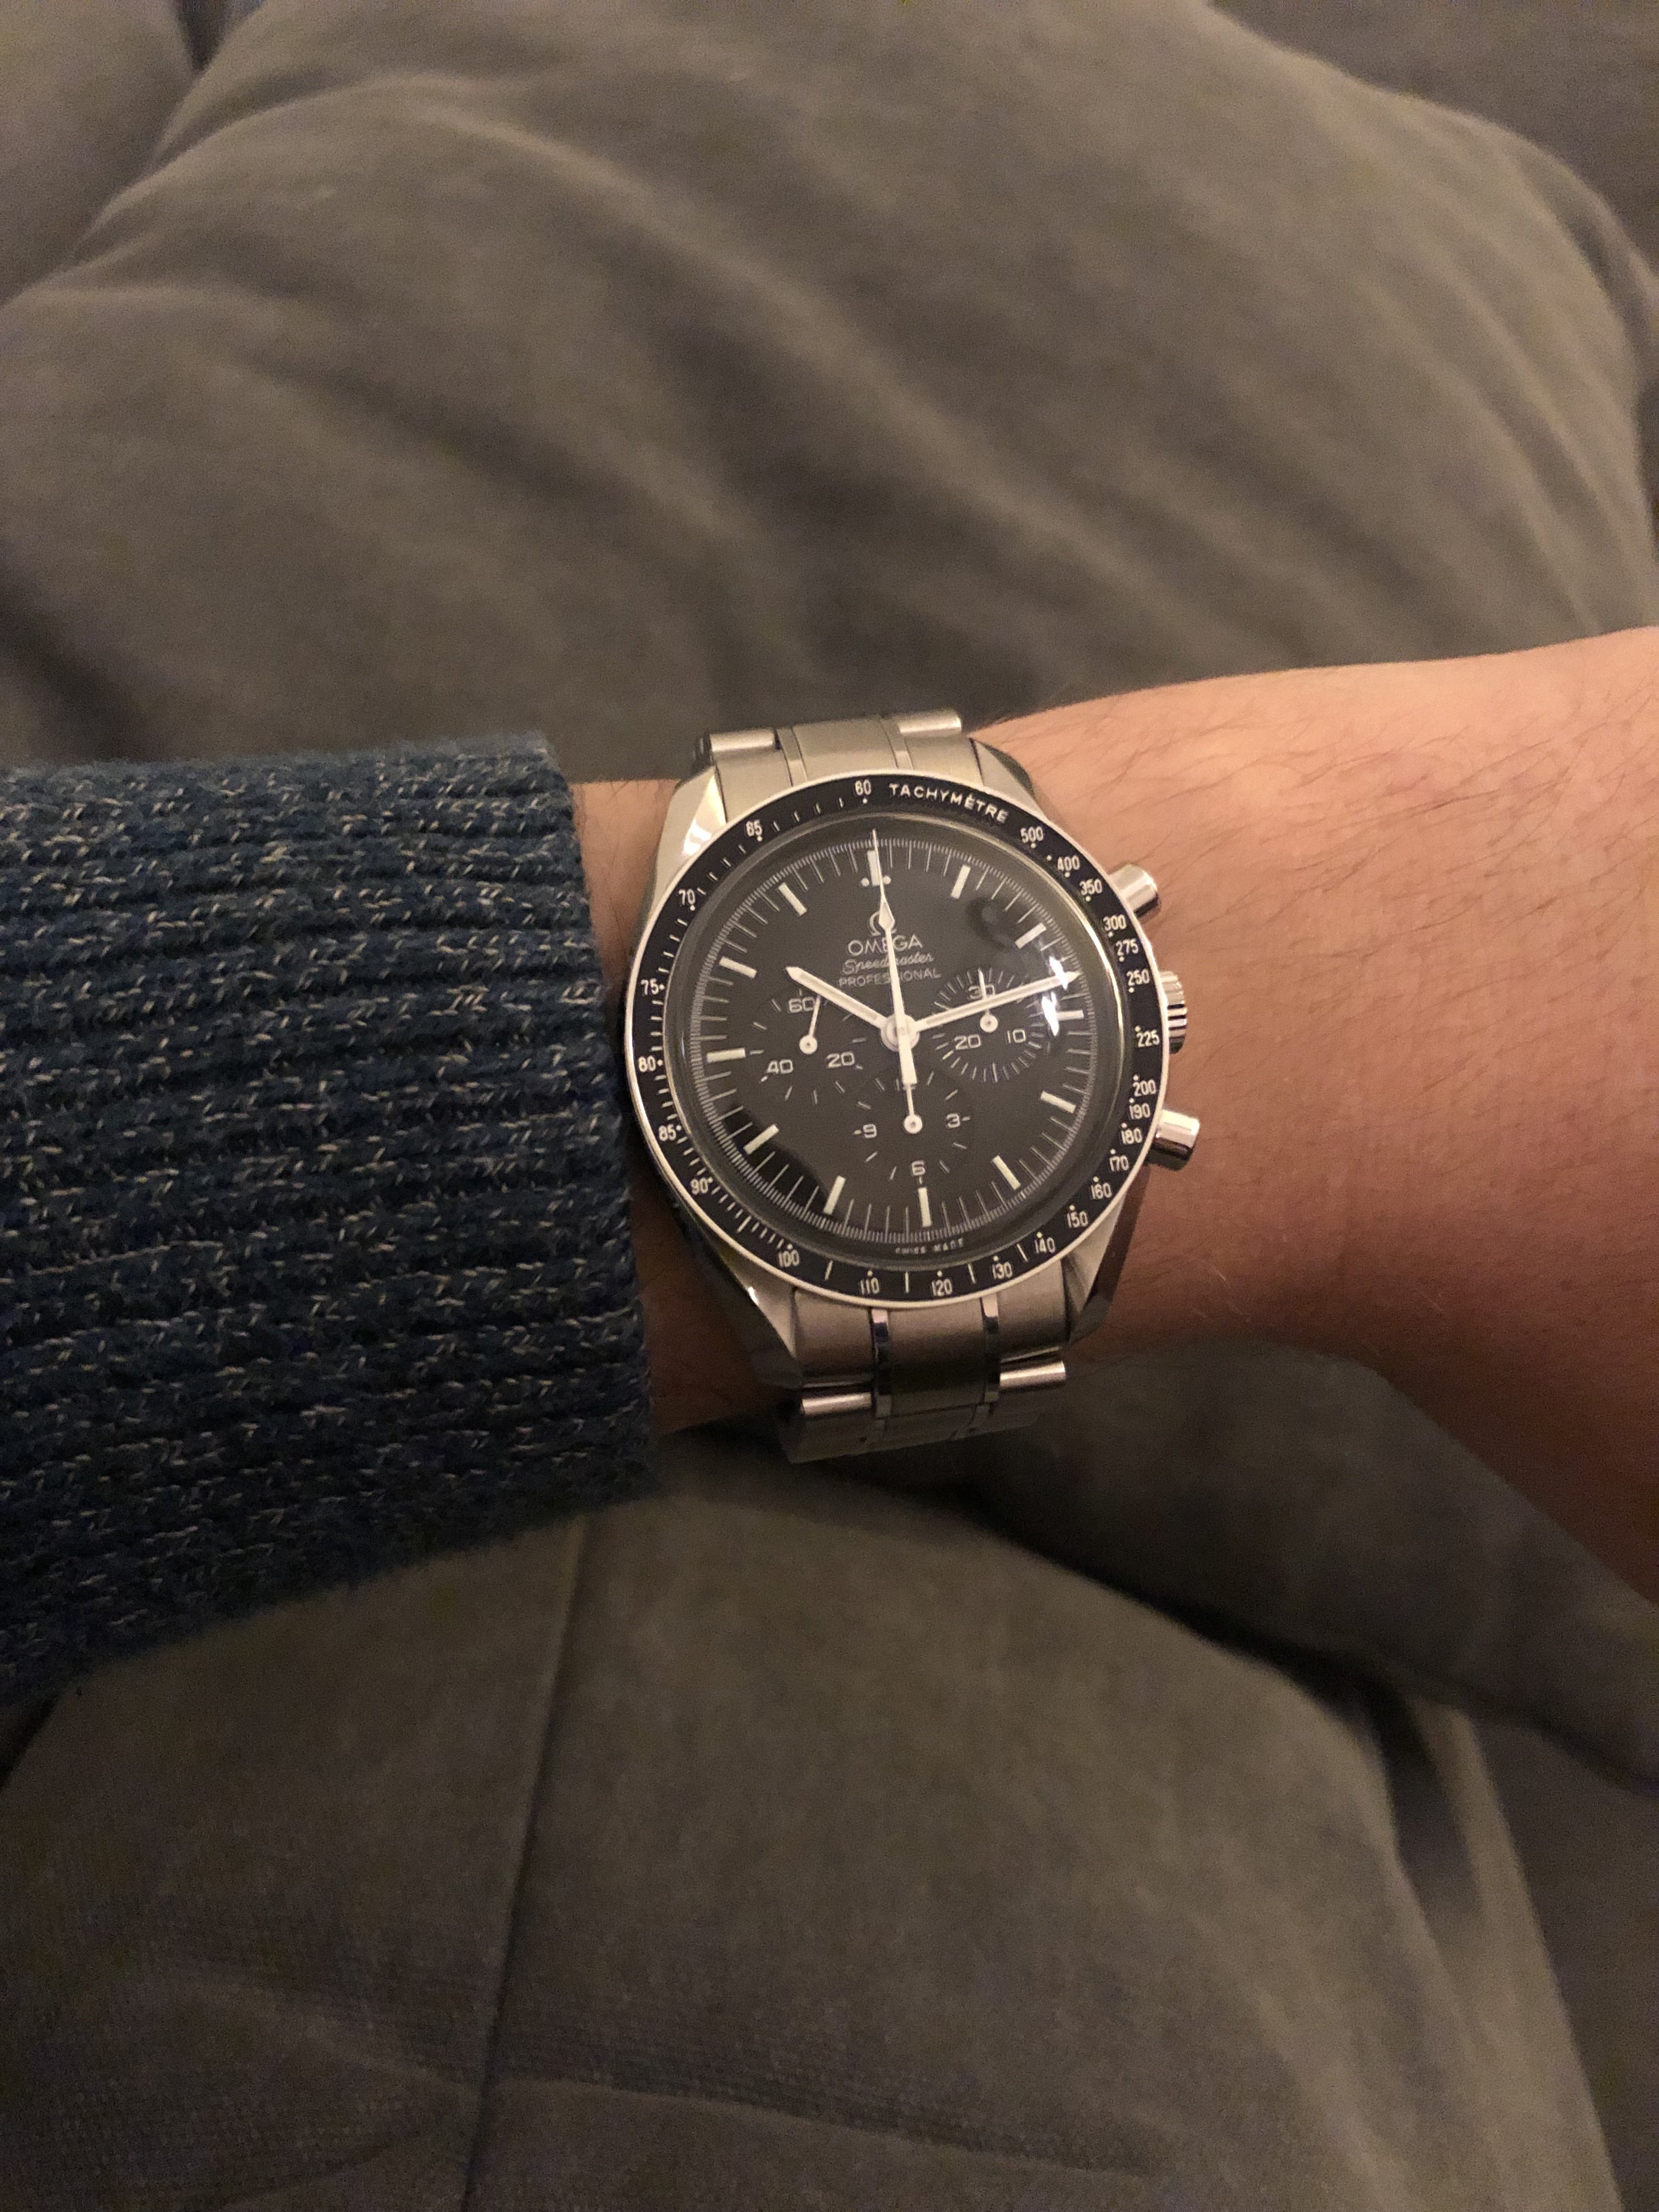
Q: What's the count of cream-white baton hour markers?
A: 12